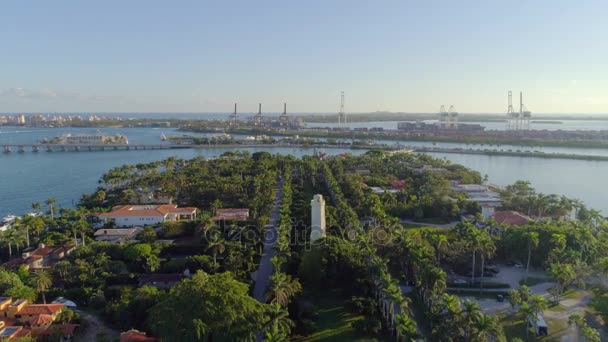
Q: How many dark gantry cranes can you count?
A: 3